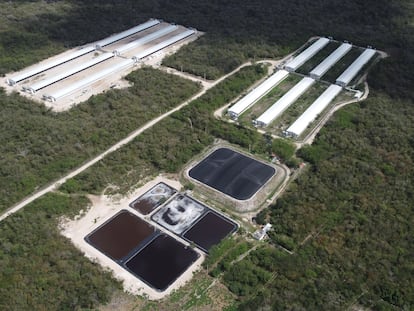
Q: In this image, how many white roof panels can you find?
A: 12